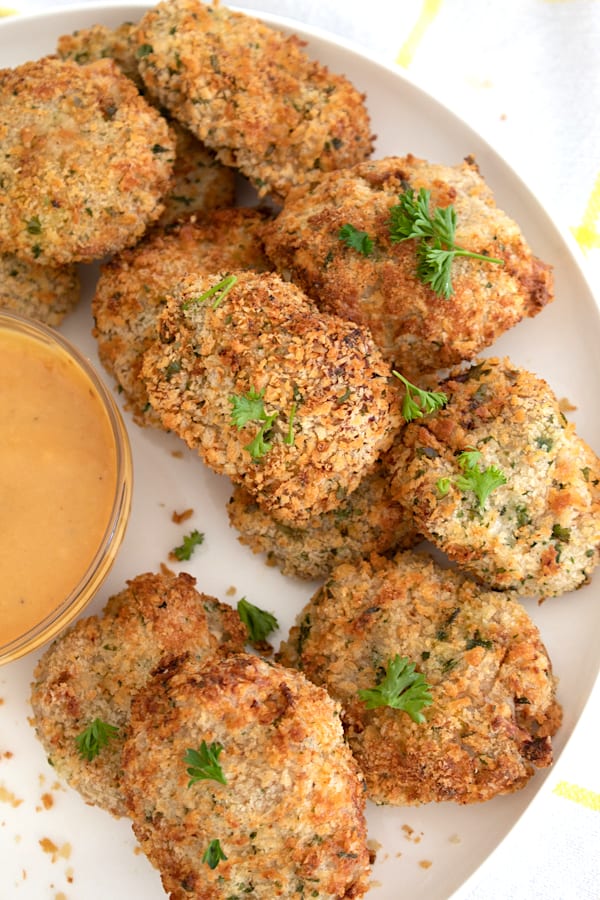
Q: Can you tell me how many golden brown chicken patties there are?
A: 12